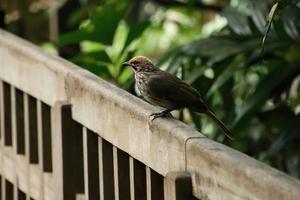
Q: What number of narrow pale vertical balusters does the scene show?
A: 9